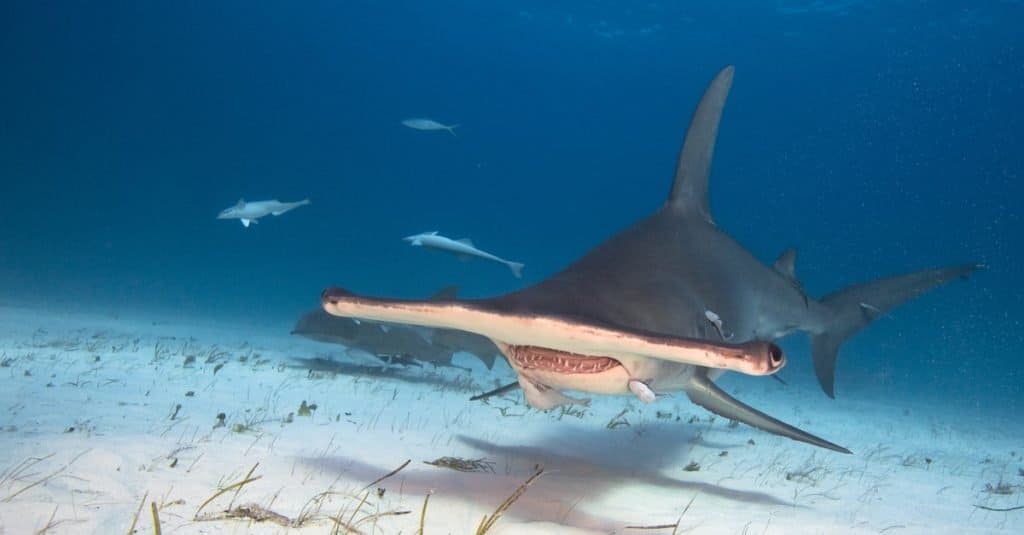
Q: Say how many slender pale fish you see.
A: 3